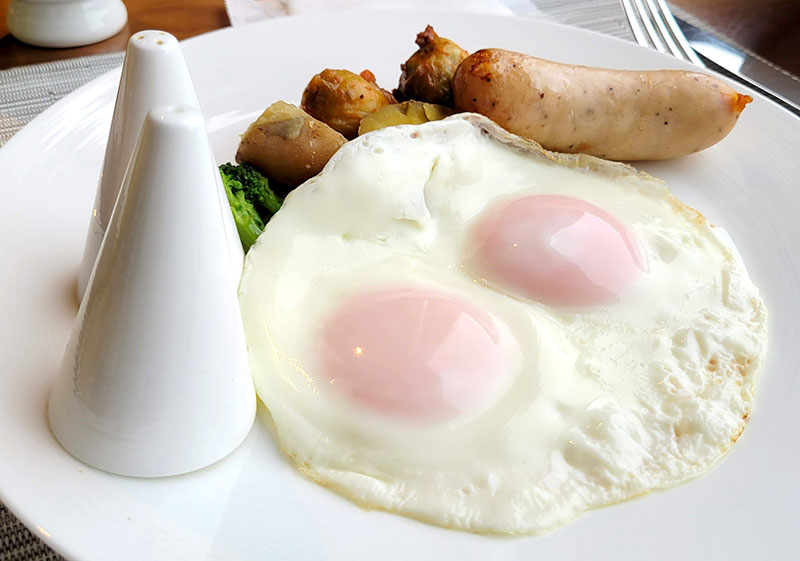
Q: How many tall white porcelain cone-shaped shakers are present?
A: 2